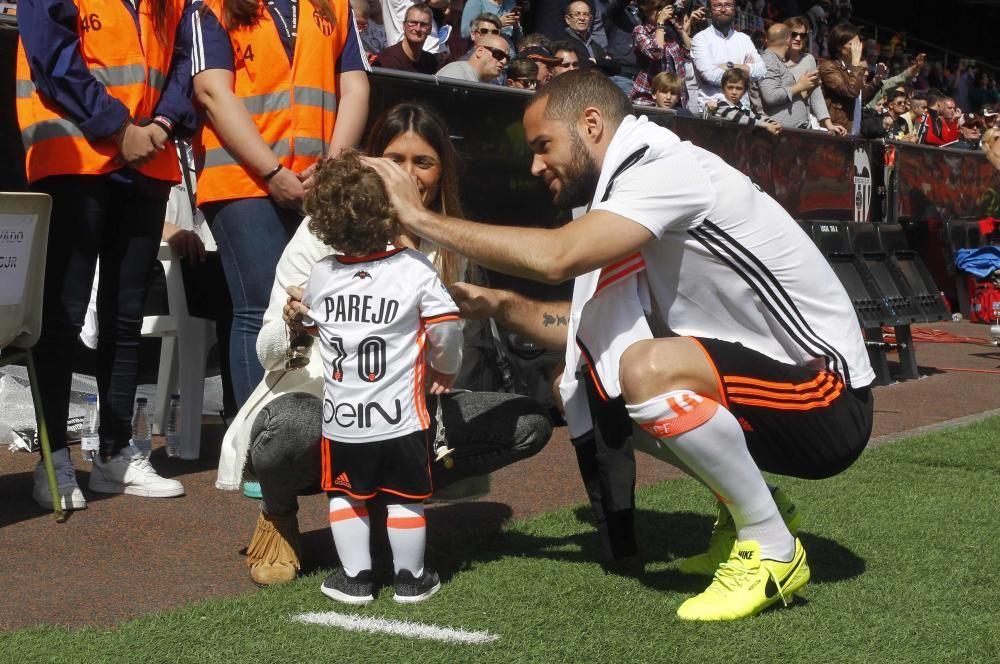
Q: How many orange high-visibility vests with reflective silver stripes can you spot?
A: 2